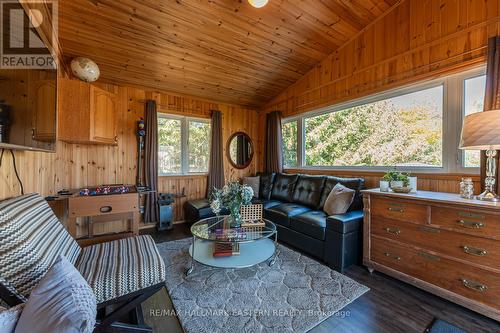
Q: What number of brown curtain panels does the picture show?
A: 4